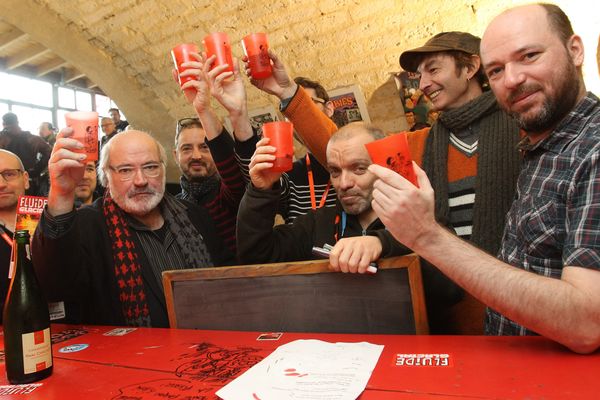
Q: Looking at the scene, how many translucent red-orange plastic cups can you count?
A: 6